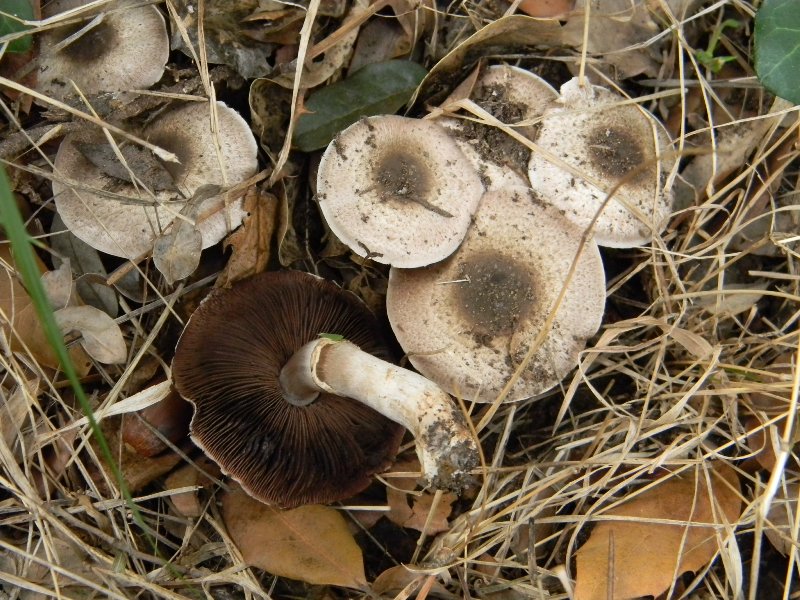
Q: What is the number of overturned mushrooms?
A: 1